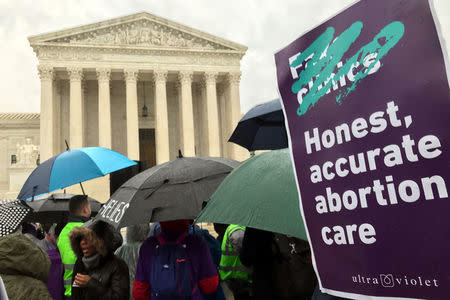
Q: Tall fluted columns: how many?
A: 8